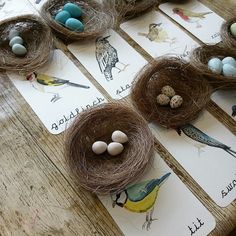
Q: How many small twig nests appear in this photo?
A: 7